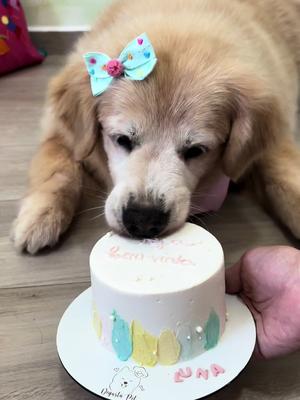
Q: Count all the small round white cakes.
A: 1